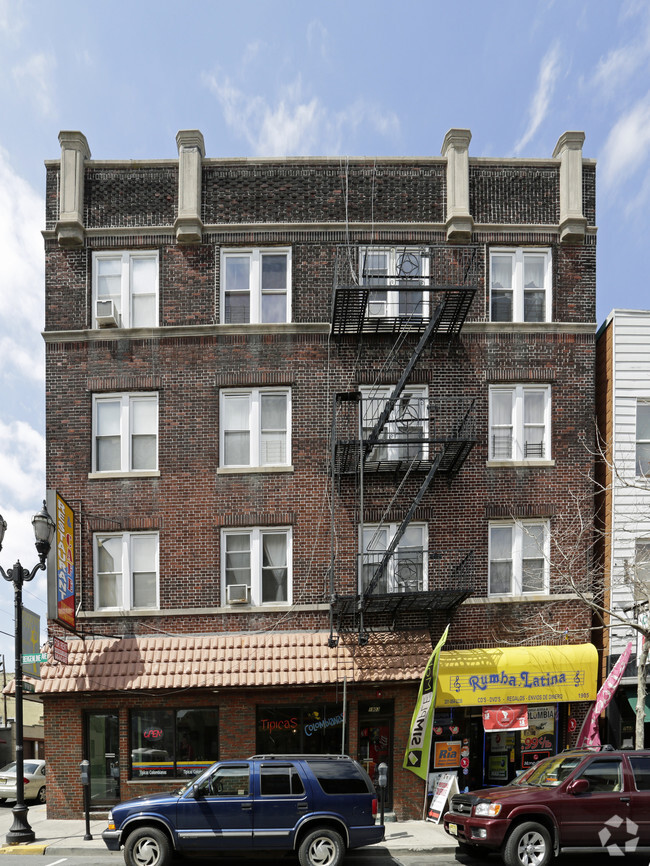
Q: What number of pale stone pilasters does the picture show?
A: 4